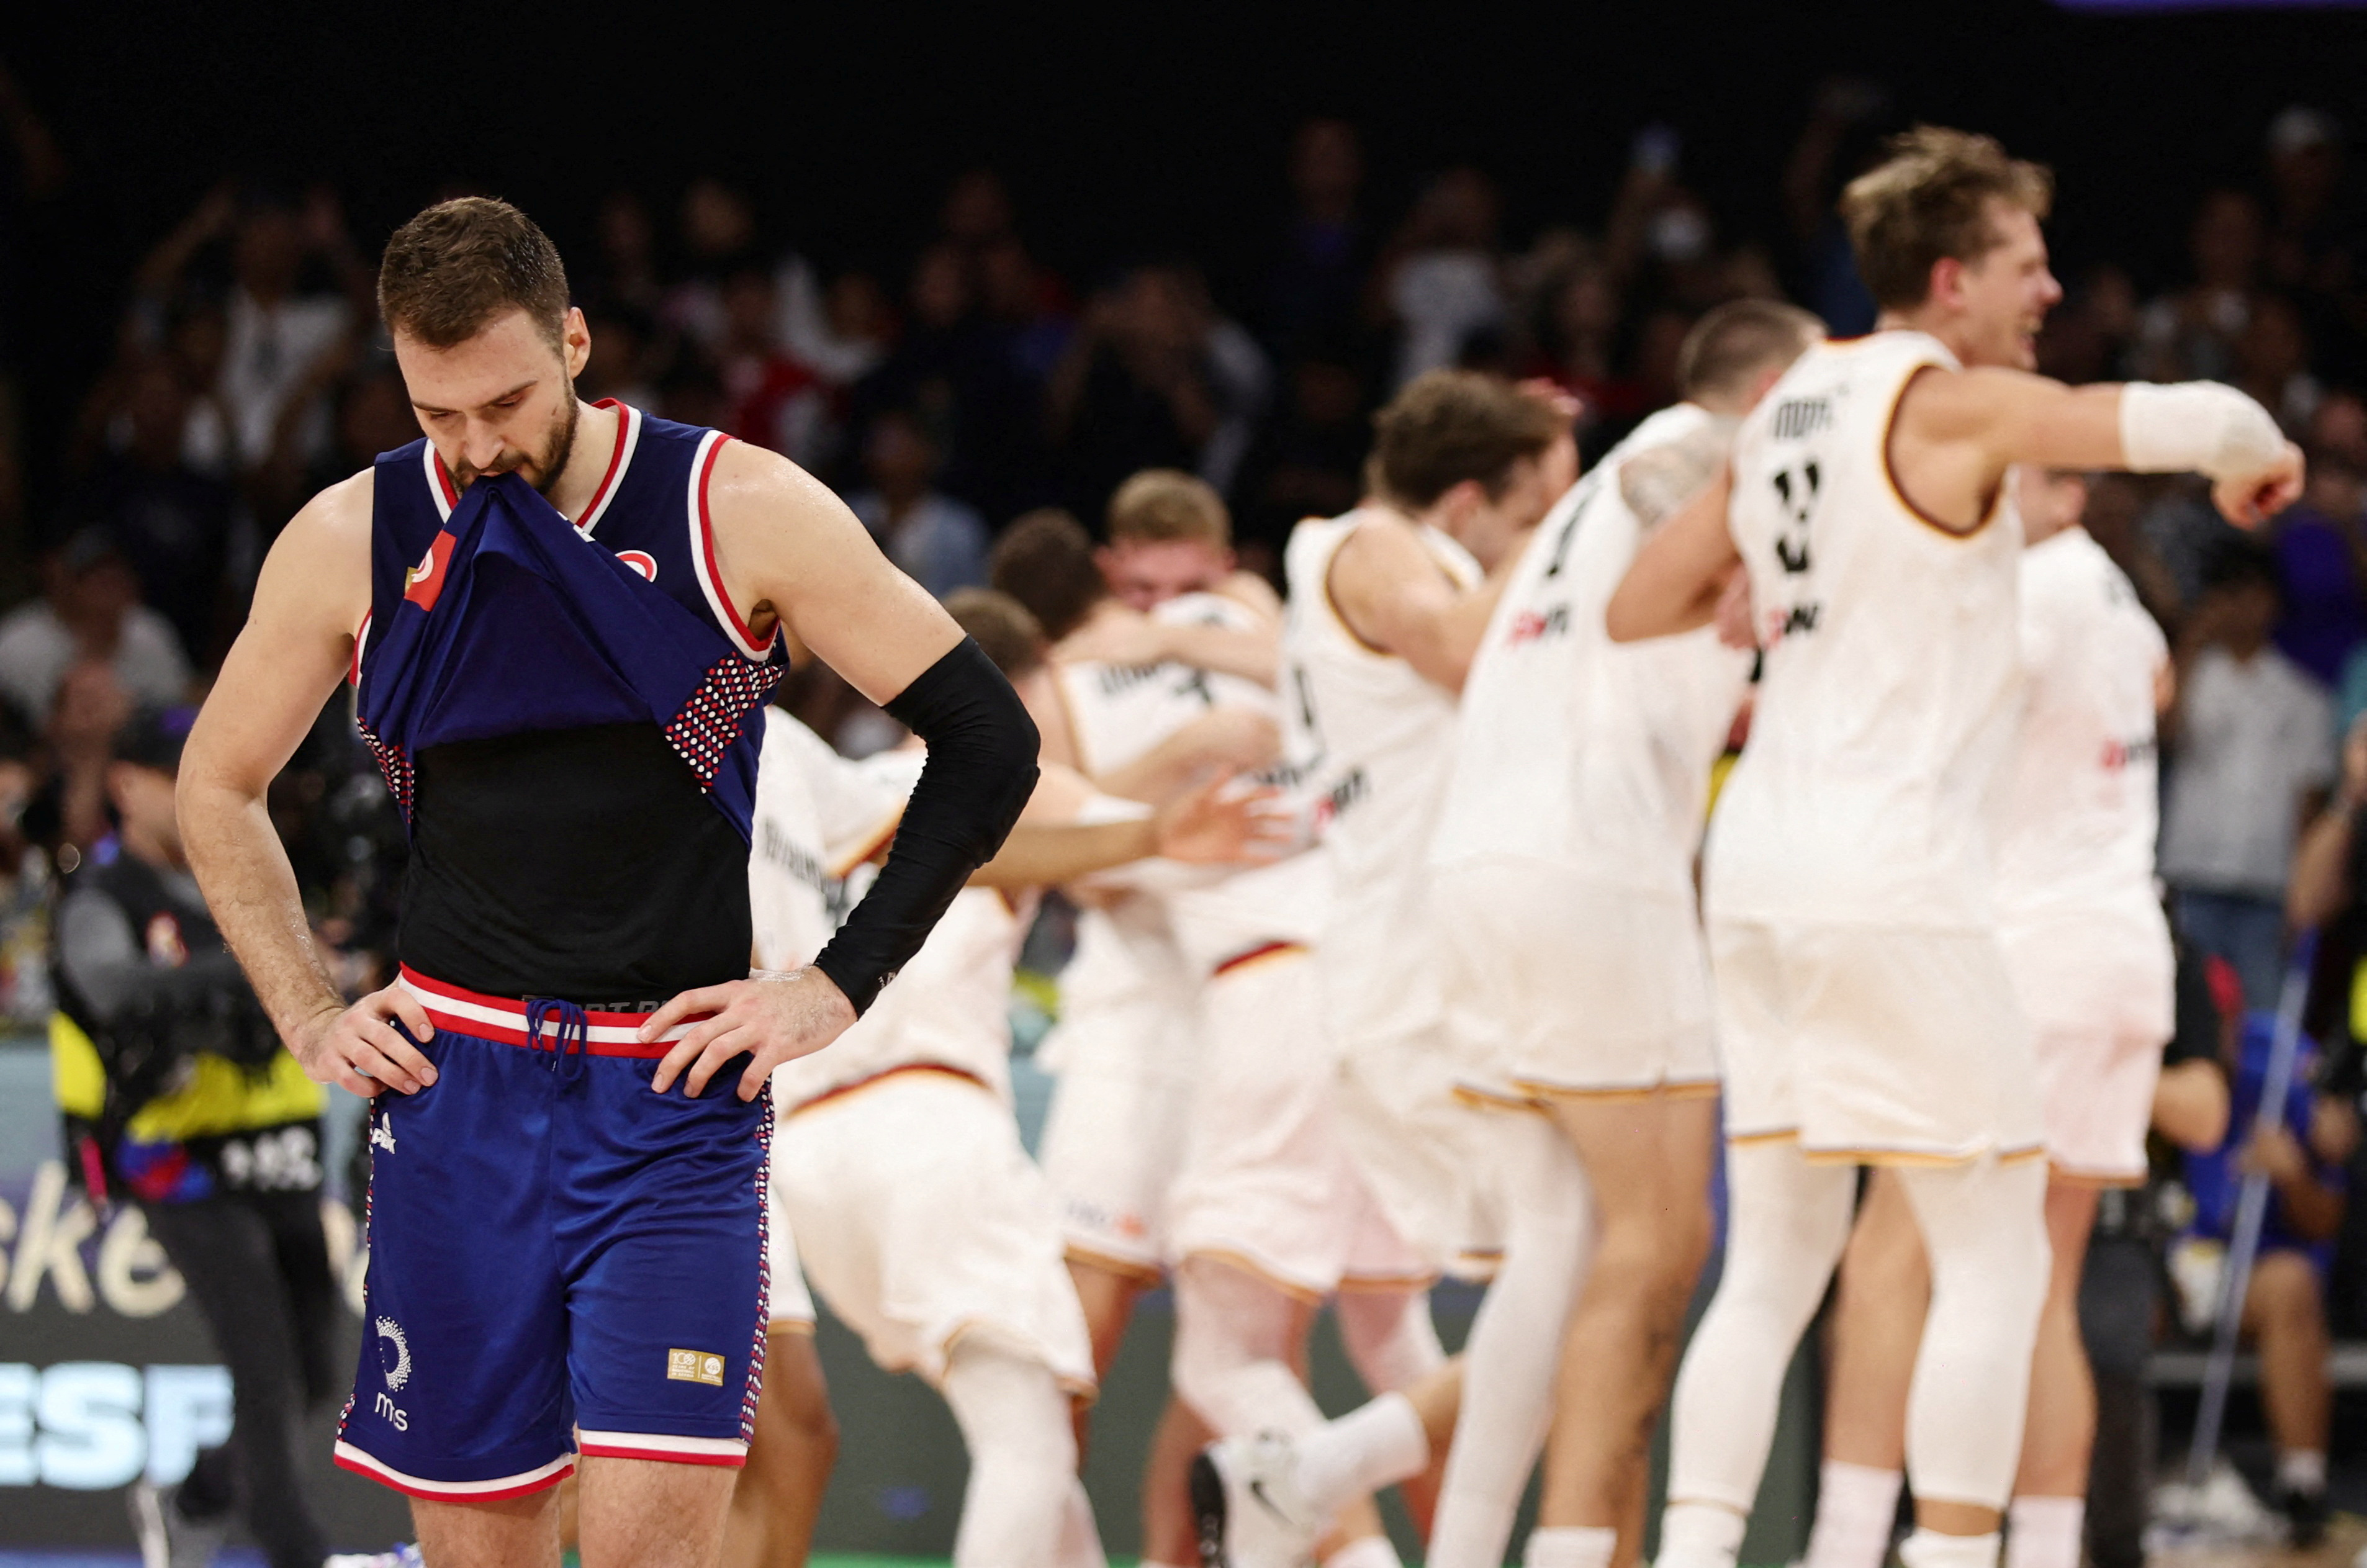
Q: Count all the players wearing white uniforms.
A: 8